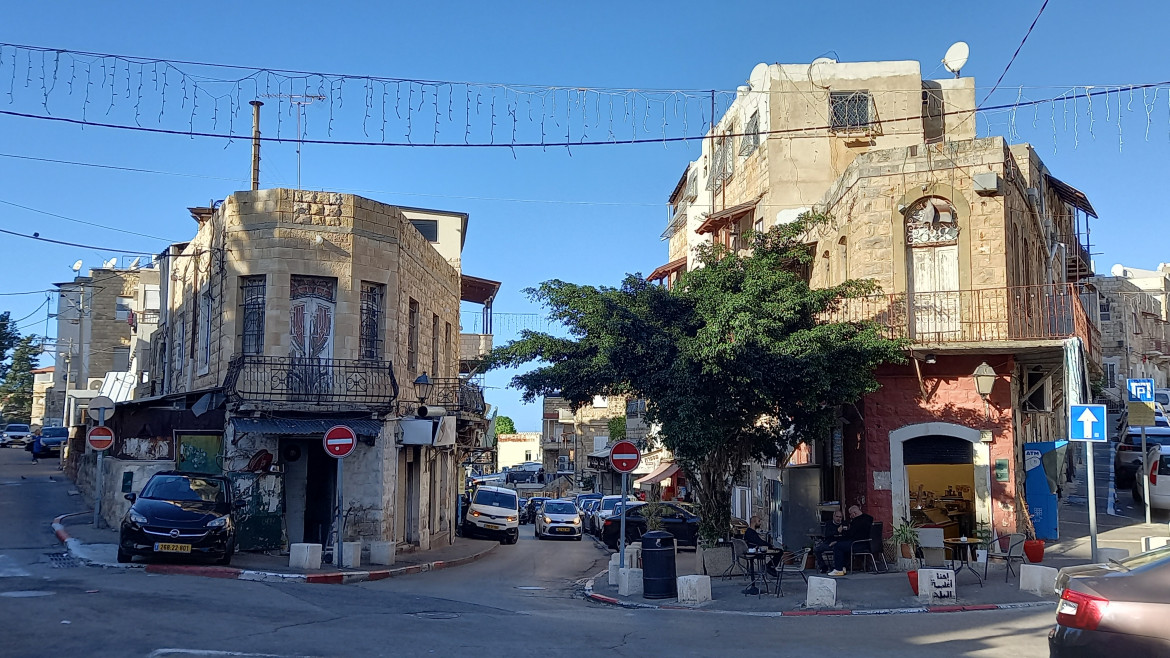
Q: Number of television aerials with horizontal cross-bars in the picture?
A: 1